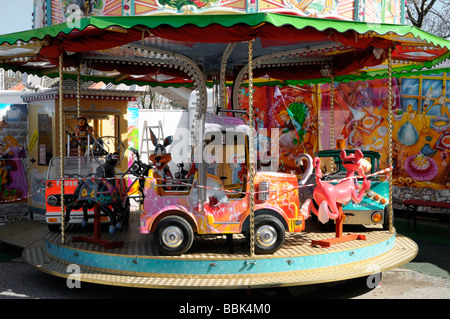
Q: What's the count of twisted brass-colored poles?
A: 5